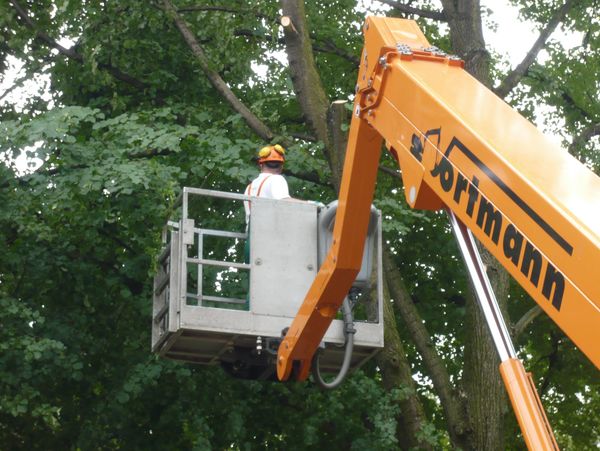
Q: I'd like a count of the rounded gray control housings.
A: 1